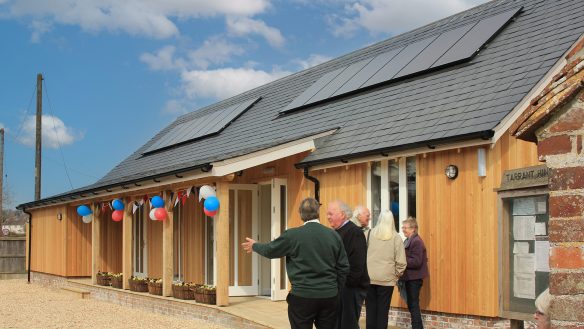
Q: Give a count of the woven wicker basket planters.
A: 6